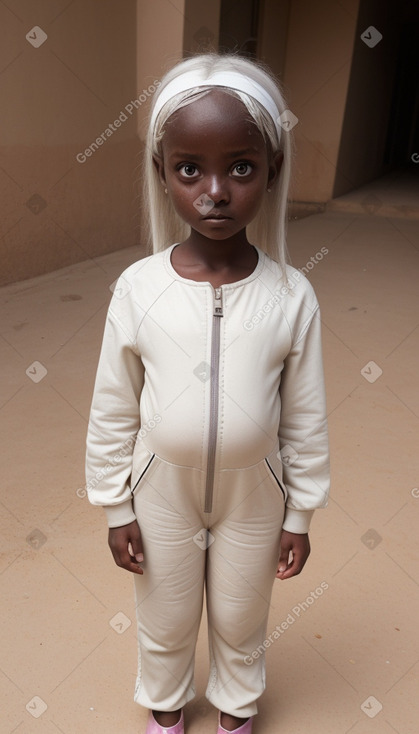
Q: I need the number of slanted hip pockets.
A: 2